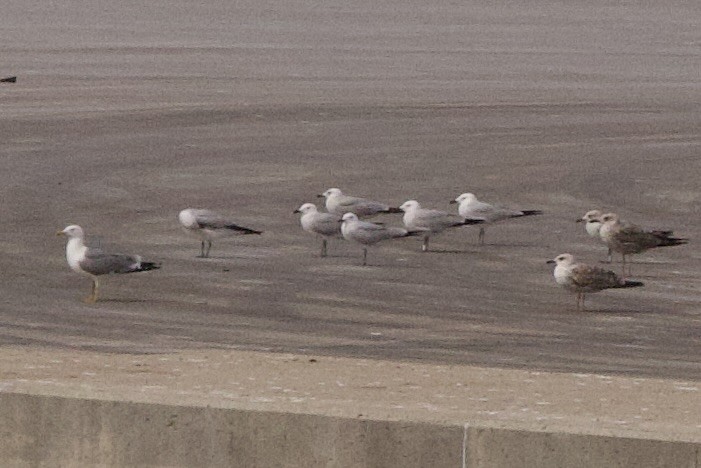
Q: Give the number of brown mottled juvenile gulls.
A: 2